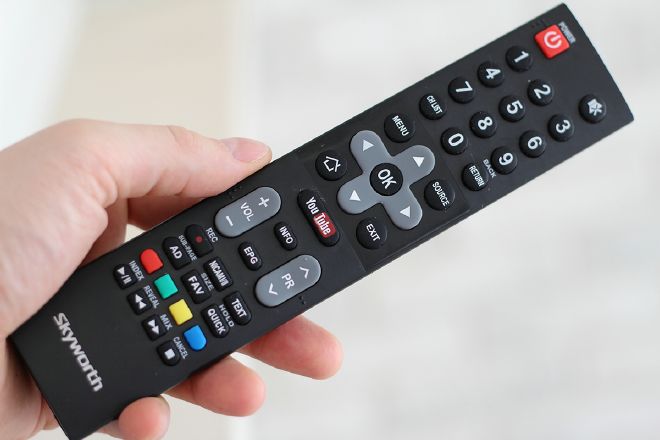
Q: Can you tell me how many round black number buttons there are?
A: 10